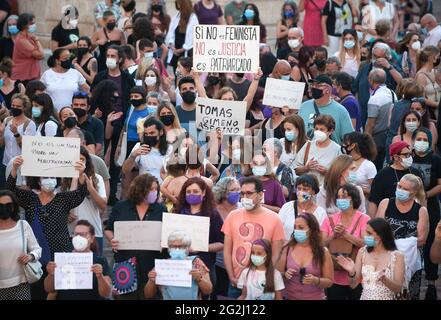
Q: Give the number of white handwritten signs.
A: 8